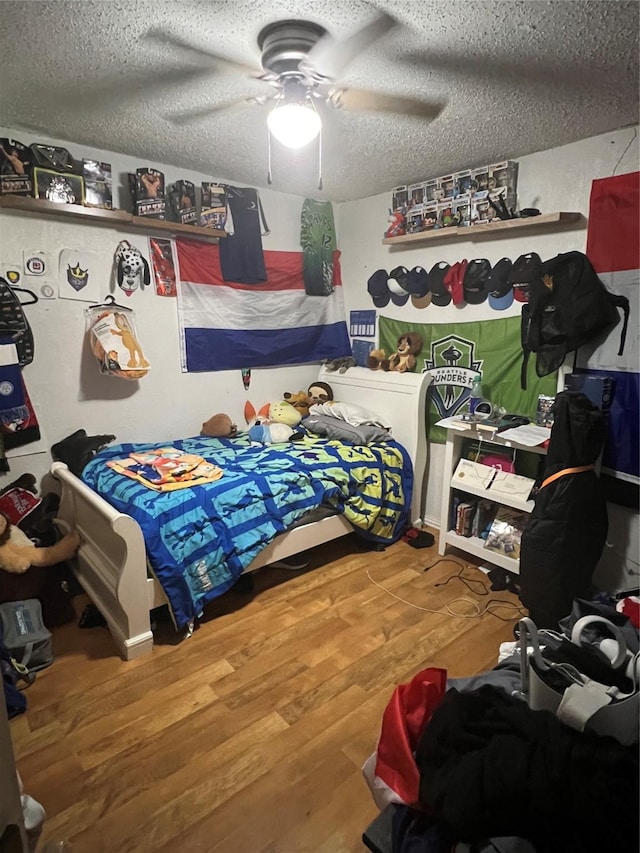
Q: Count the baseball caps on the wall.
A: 8